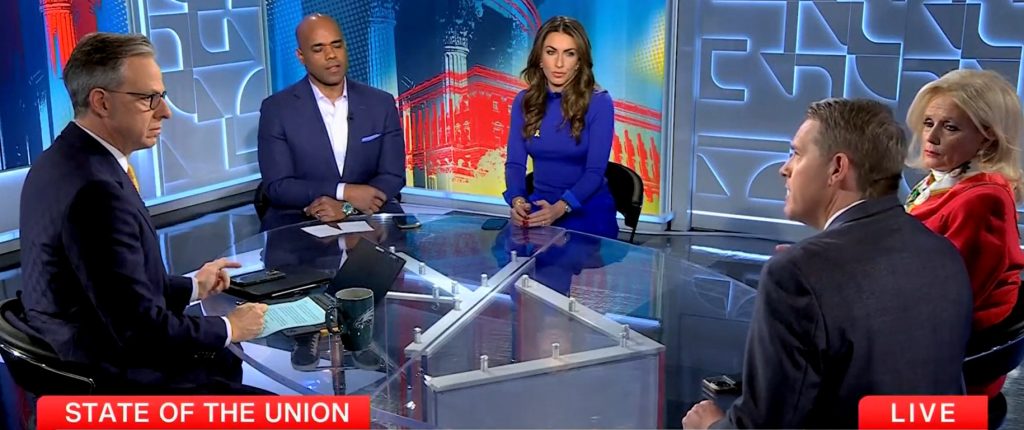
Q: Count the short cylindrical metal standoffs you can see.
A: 14